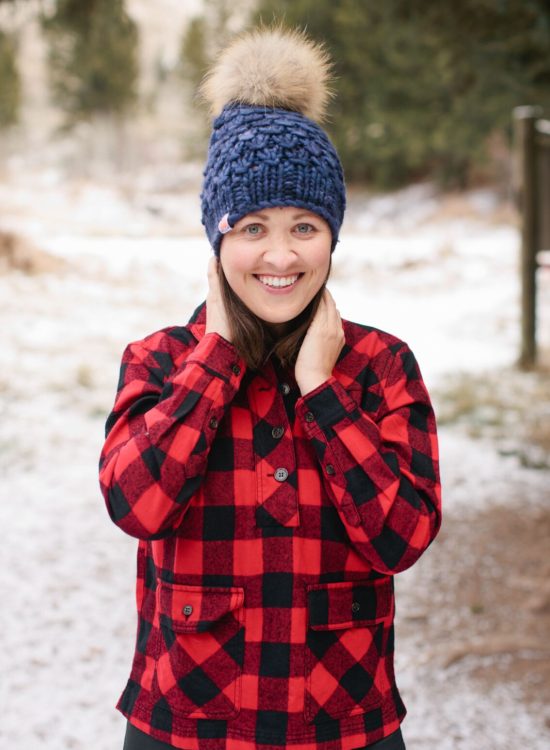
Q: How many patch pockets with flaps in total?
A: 2